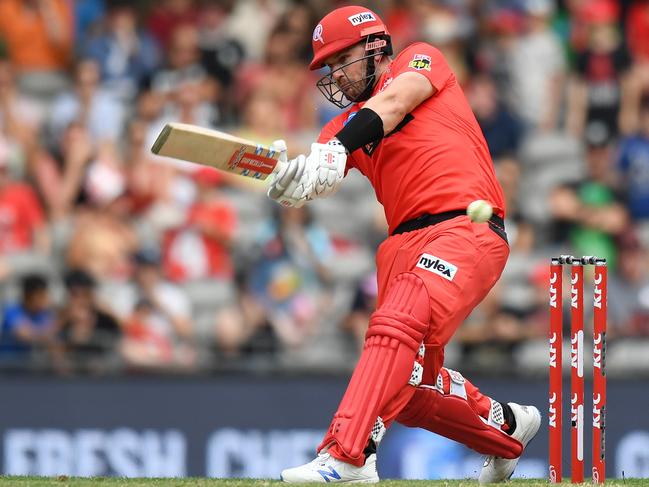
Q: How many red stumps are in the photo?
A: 3